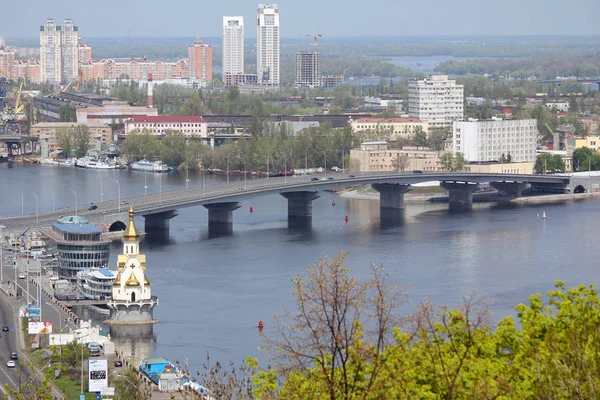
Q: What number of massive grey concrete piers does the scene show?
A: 6